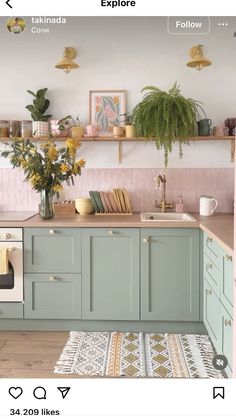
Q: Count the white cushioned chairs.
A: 0